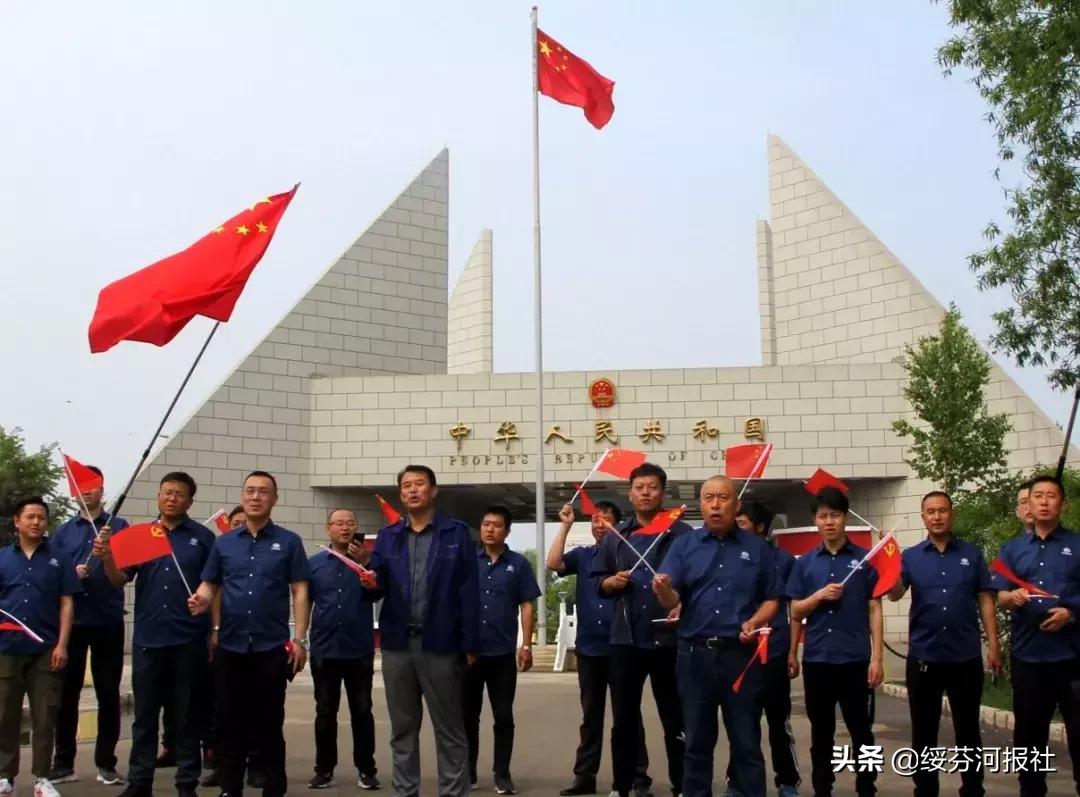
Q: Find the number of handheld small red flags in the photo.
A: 14